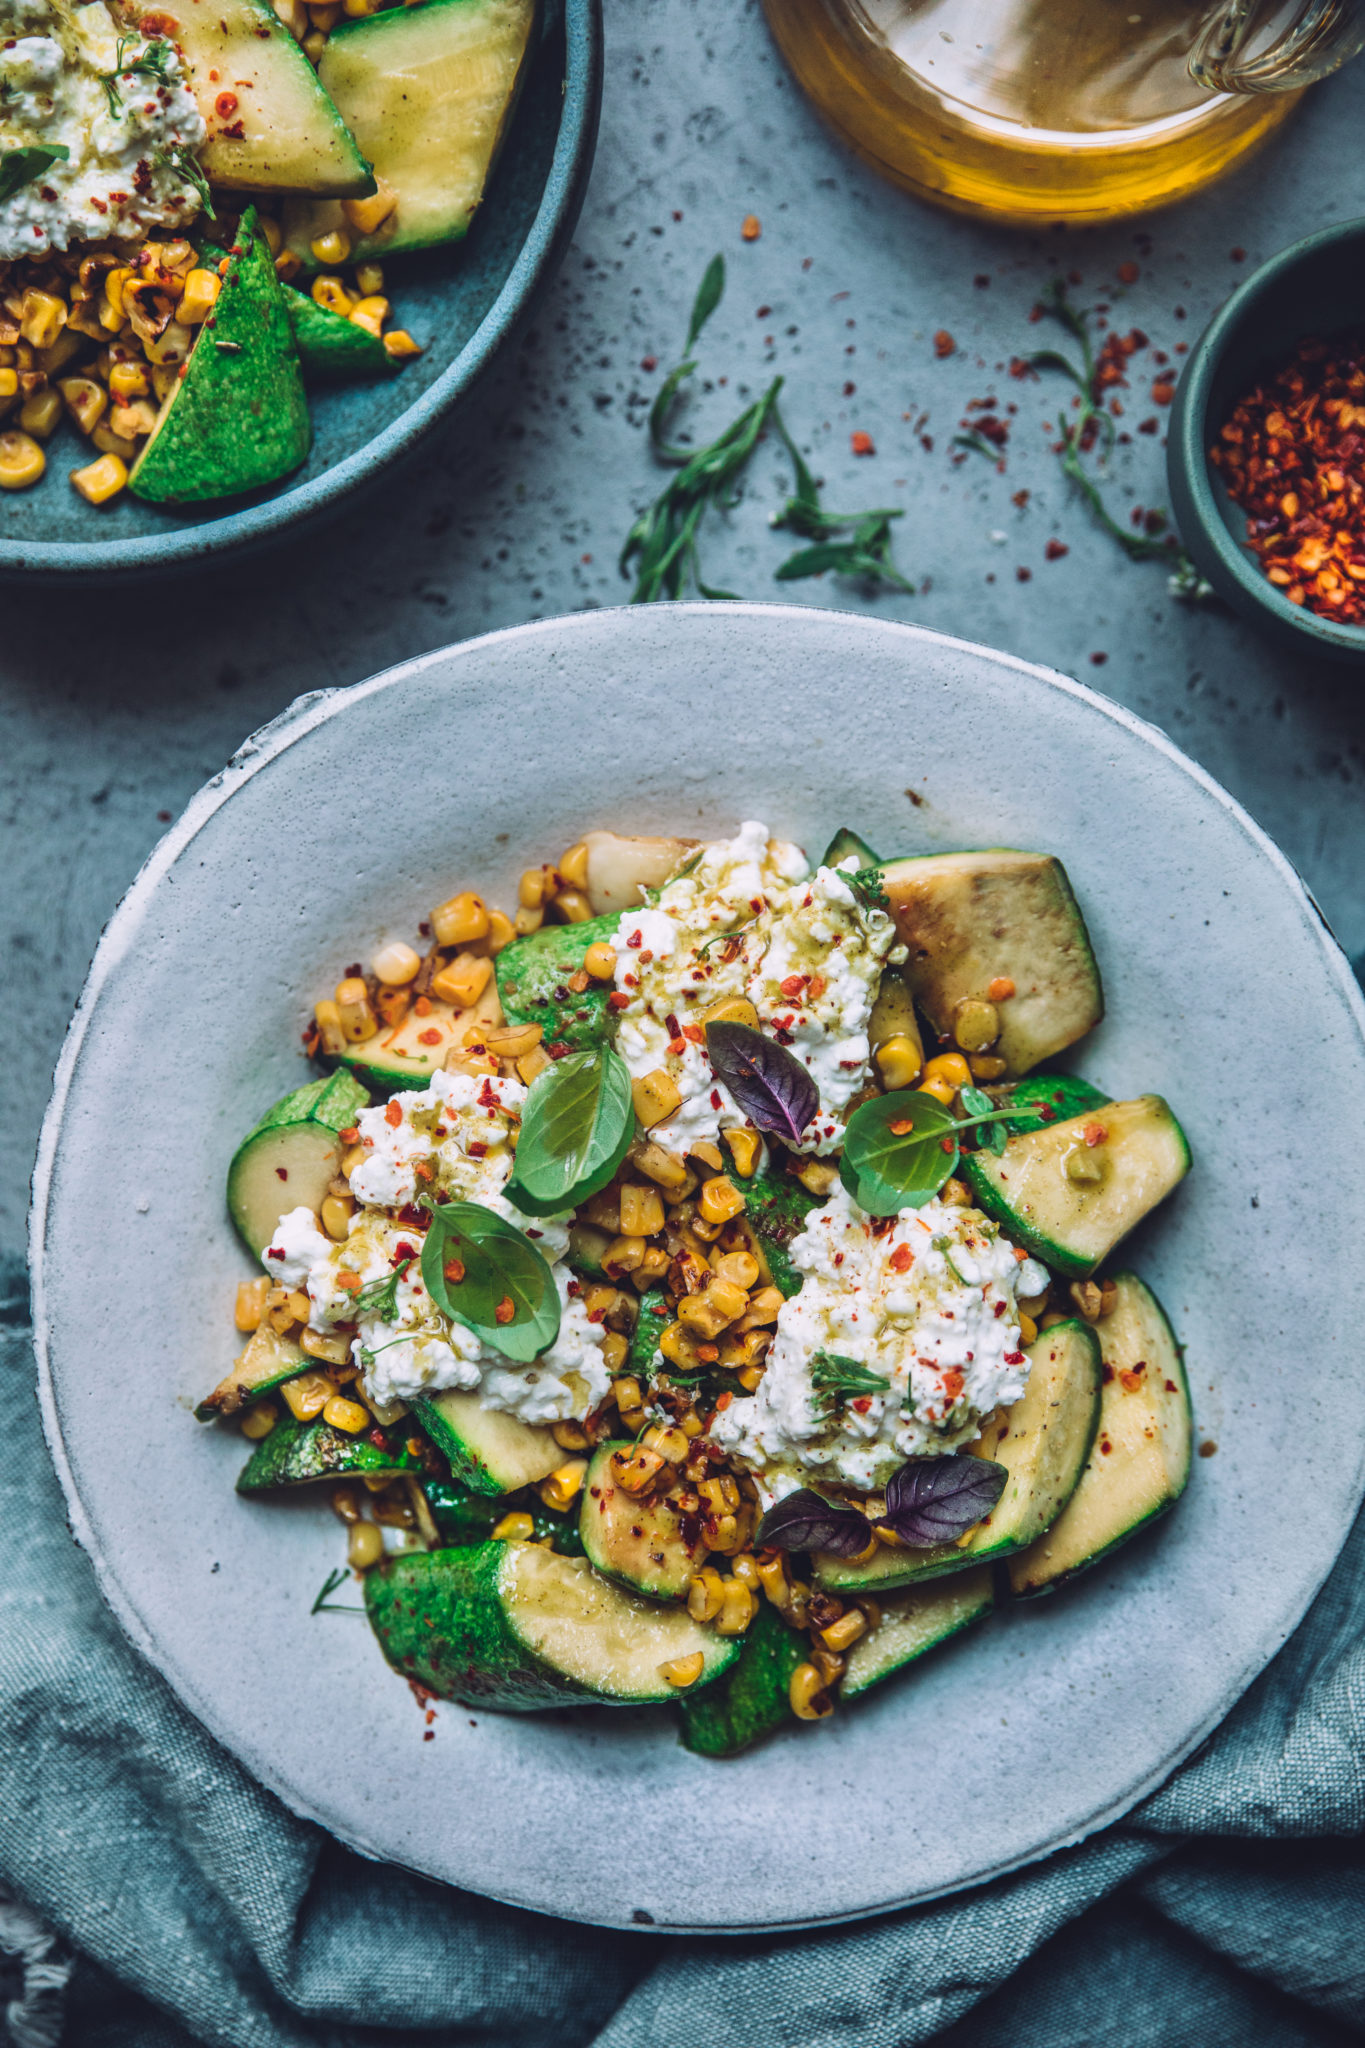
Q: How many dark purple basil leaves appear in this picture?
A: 3